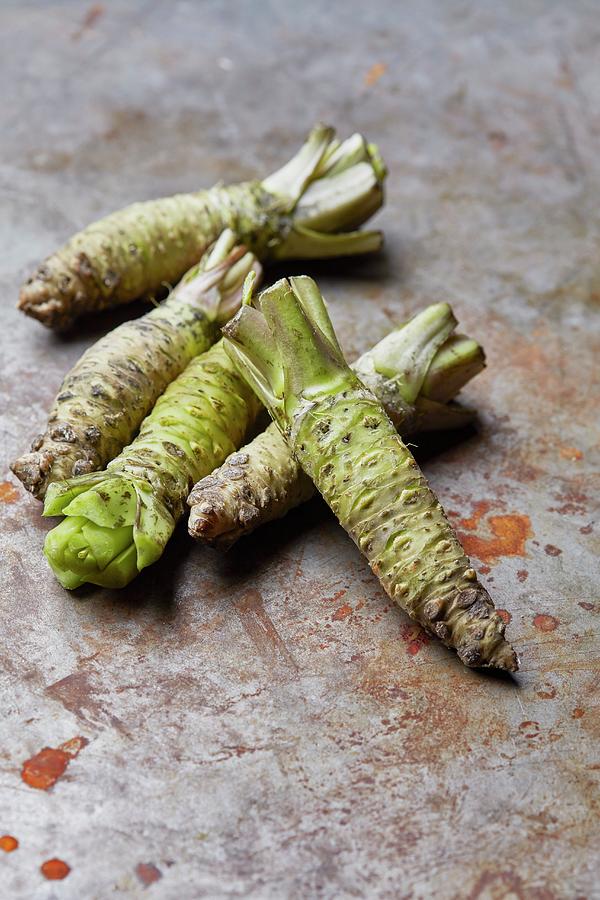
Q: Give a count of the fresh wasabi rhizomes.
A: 5